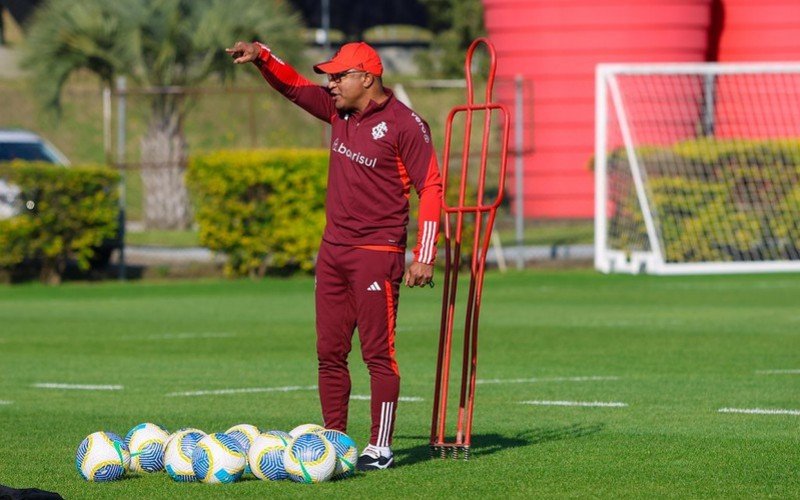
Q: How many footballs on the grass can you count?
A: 9